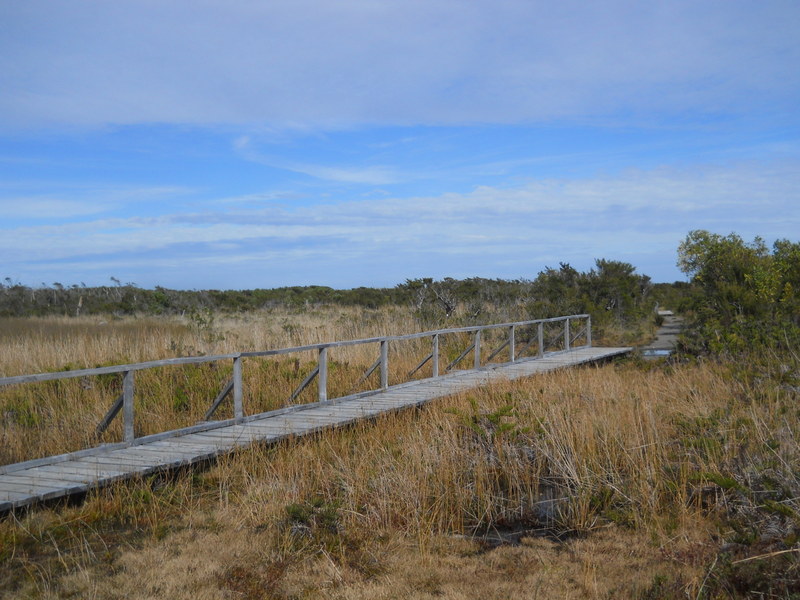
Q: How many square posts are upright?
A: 10